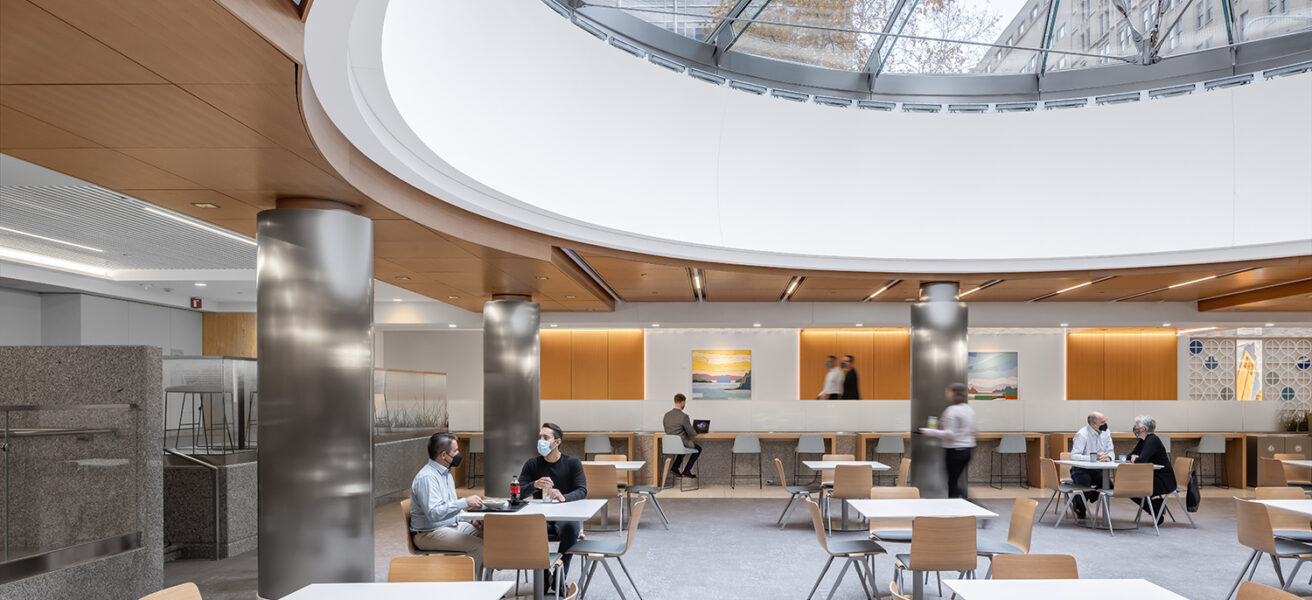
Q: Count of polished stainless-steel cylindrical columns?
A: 3